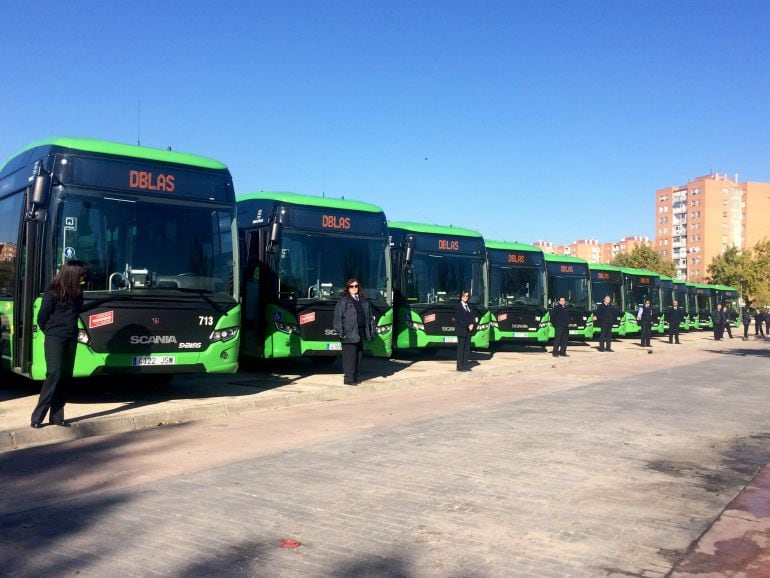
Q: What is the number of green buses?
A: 12